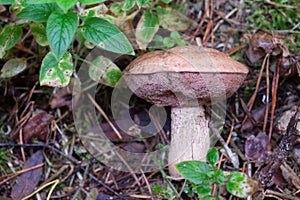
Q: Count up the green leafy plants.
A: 2